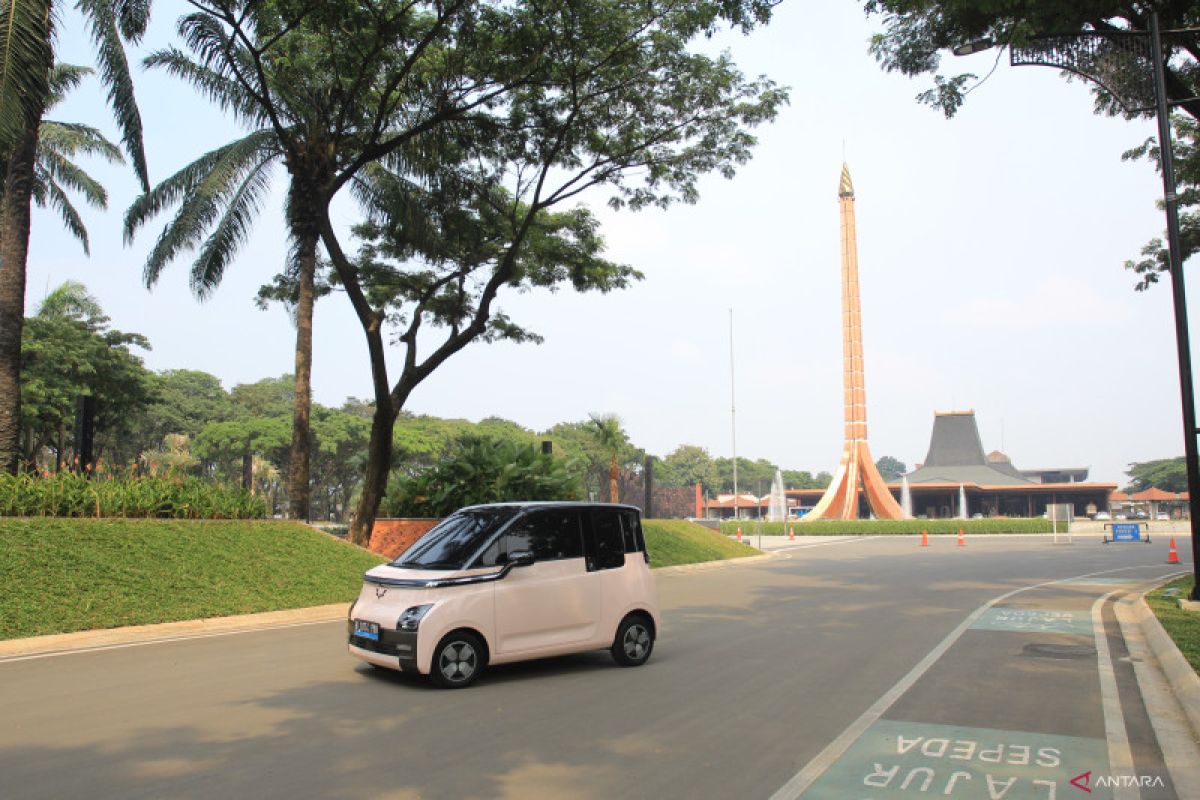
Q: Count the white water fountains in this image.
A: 3